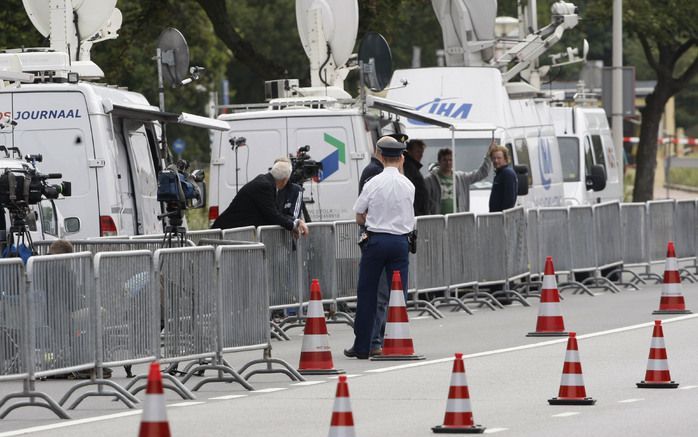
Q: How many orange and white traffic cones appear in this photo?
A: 9